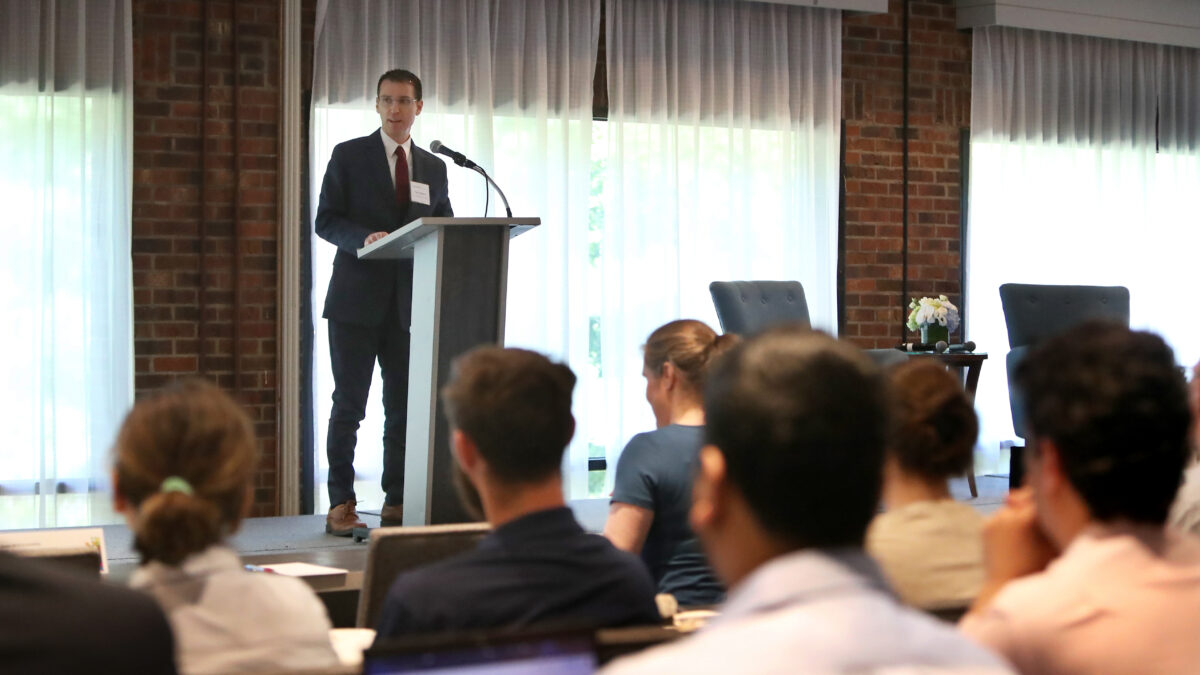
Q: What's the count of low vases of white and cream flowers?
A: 1